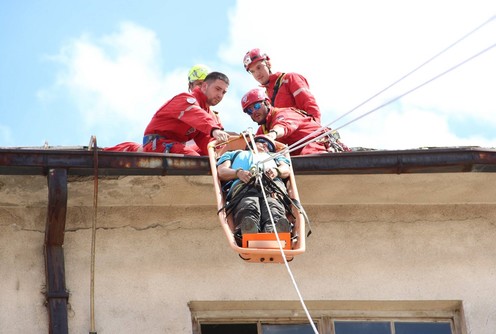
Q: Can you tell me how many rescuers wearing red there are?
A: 4